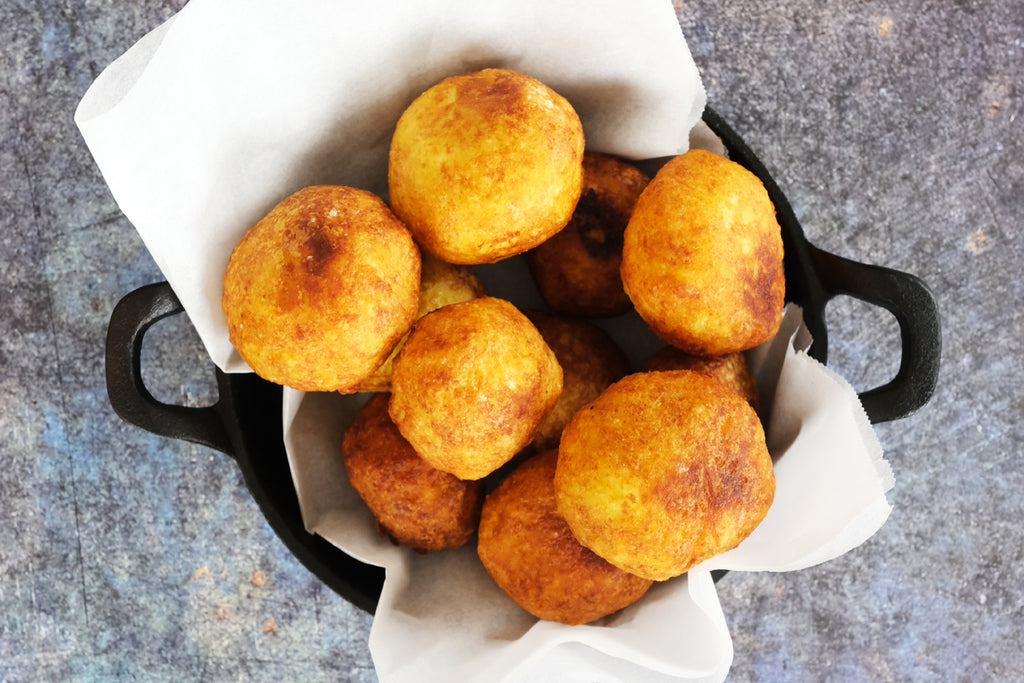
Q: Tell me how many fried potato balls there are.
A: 11